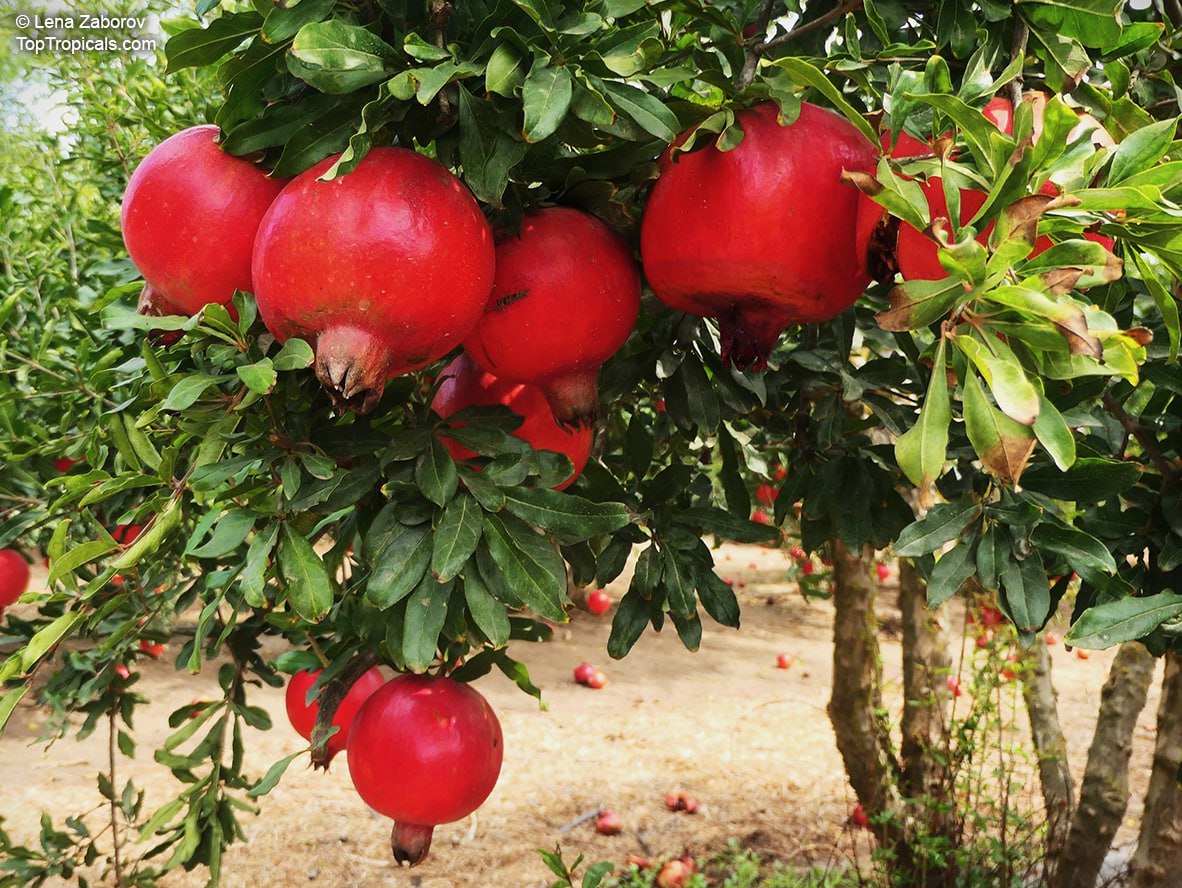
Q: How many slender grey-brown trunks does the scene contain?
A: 5